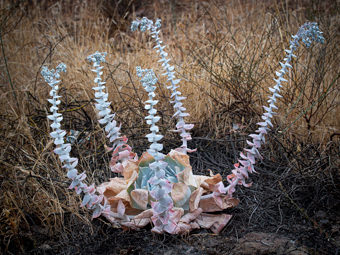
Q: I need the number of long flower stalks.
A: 5